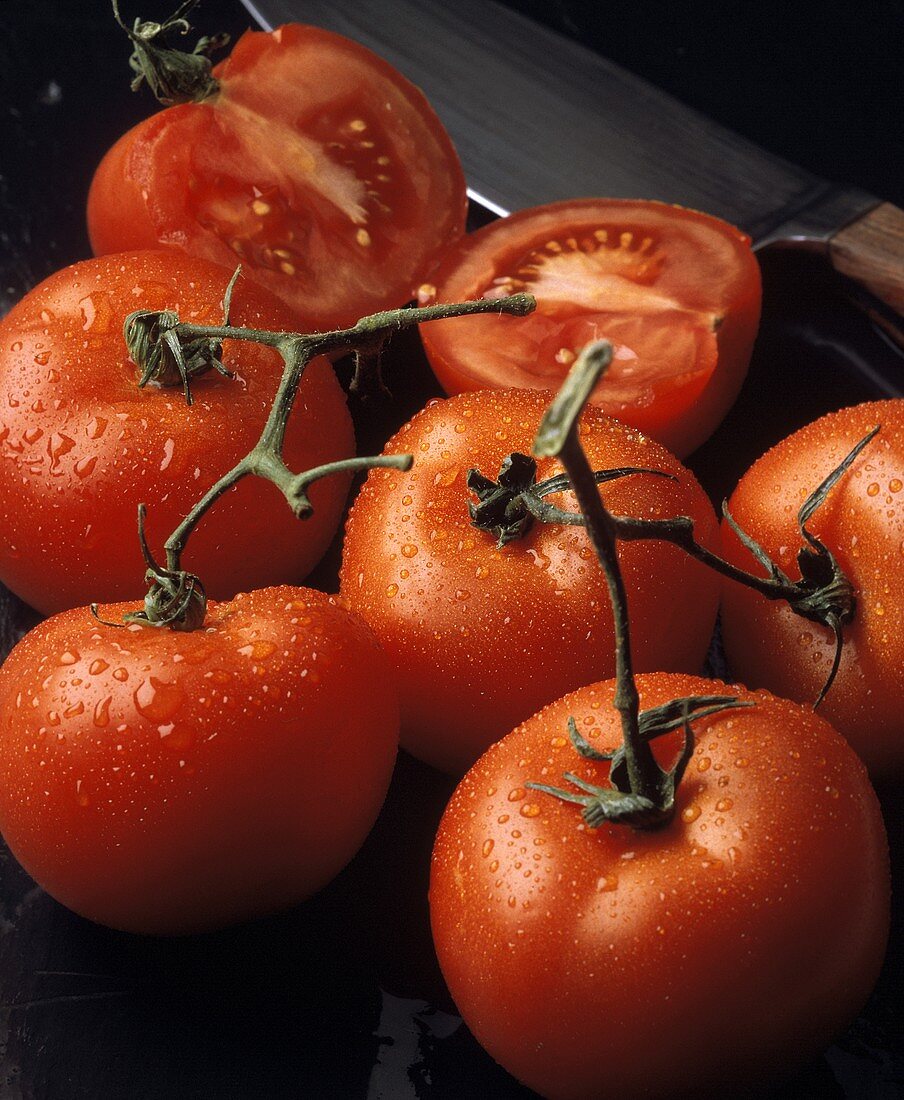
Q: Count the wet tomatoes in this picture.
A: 5